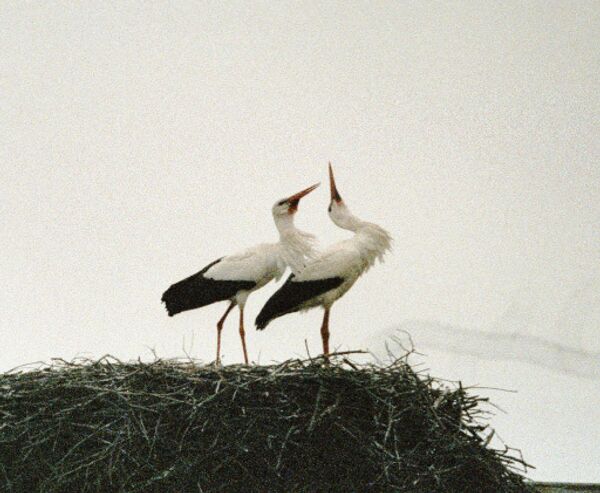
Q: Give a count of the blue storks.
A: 0